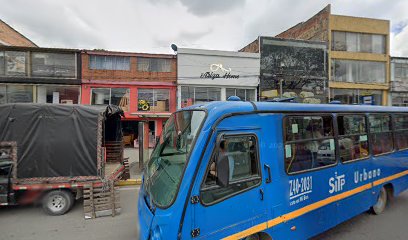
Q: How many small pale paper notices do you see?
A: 4